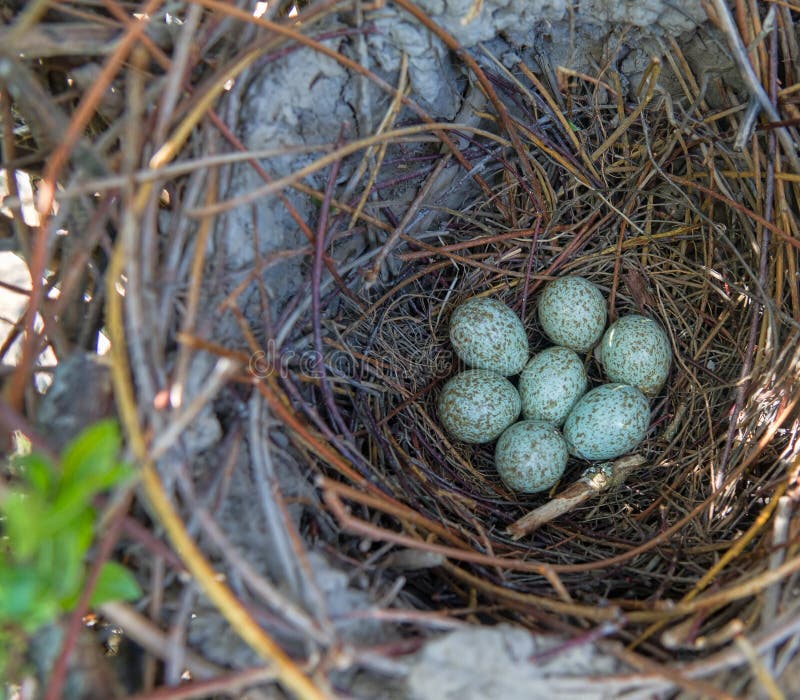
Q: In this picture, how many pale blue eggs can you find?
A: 7